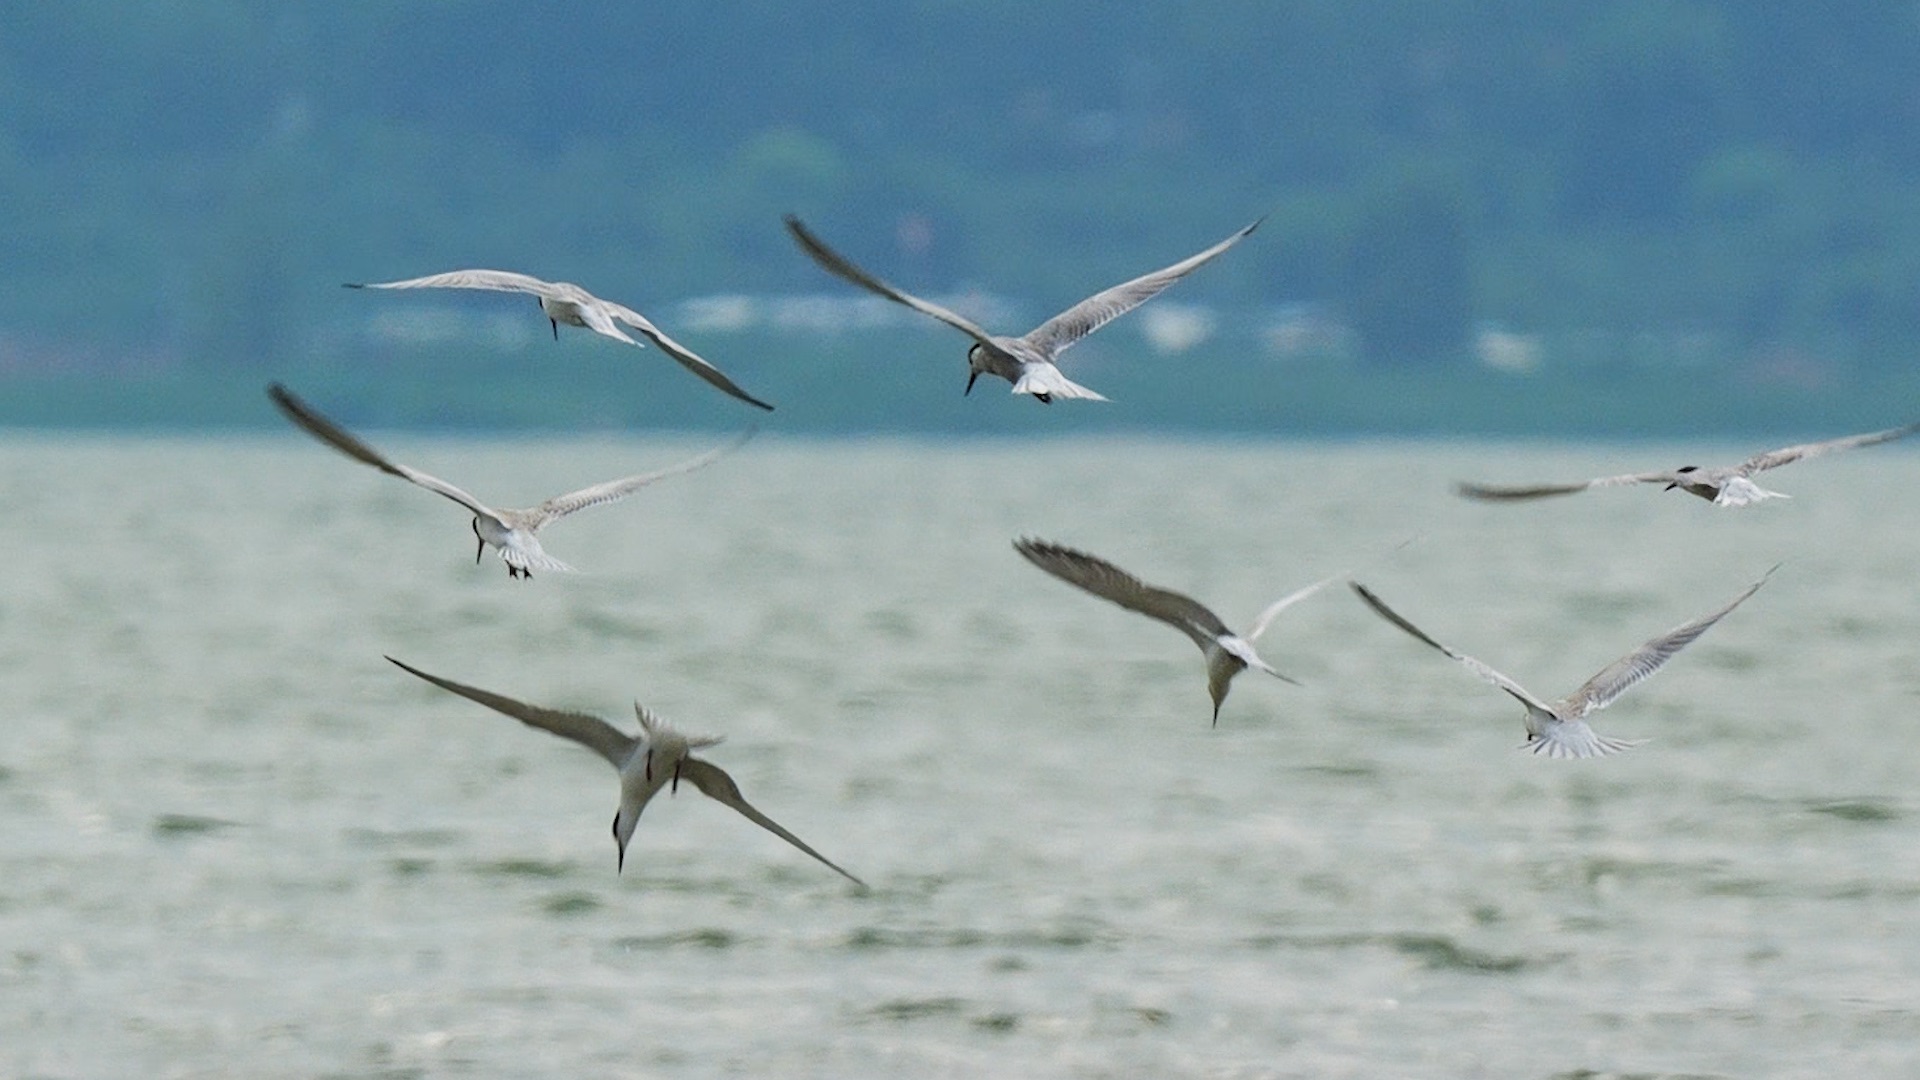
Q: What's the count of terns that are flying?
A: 7